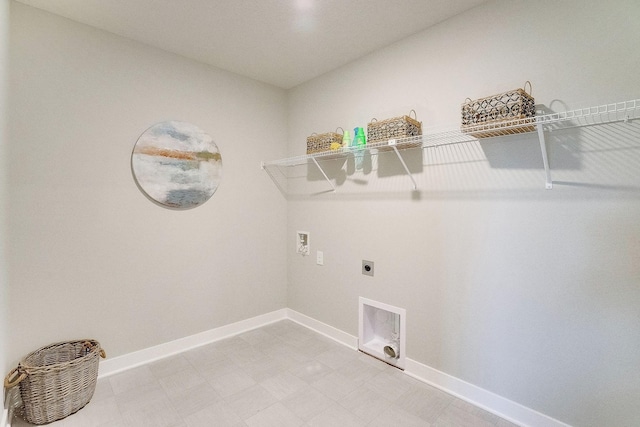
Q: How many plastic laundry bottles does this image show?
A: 3